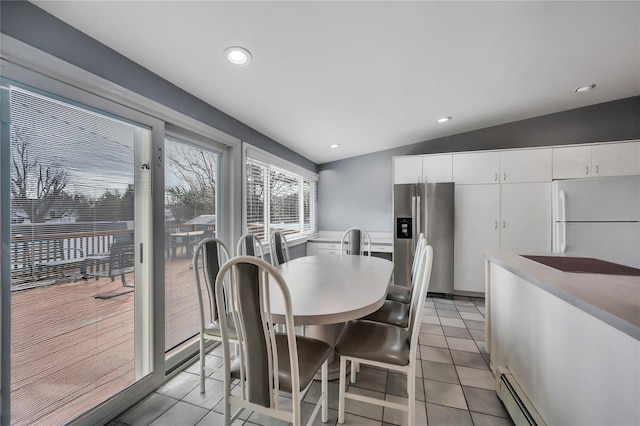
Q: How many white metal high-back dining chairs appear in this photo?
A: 8